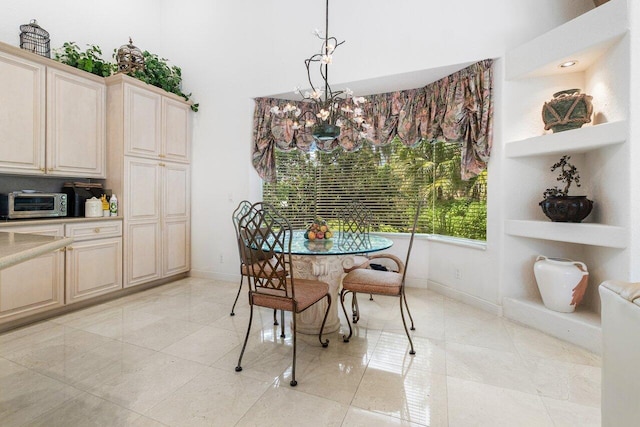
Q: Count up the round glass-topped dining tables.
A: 1